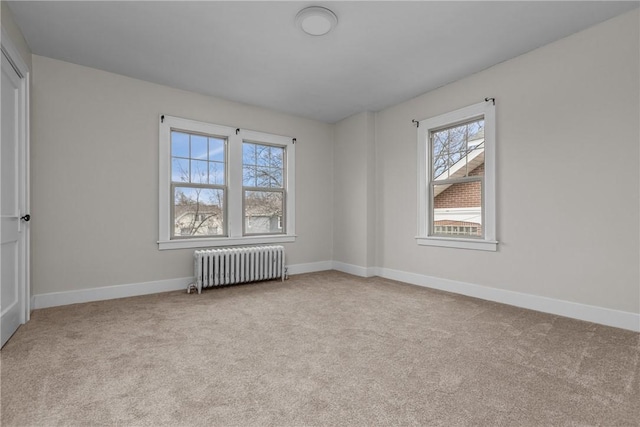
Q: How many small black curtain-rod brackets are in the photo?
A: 5